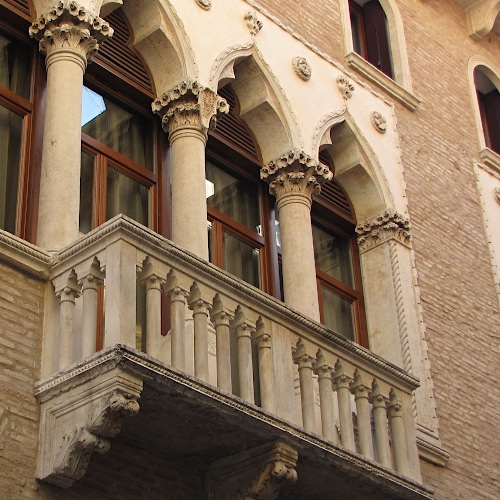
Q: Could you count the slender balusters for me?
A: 14